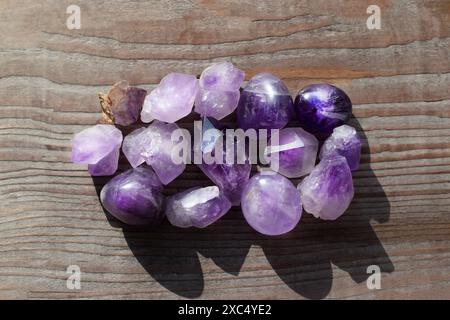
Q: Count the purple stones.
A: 14